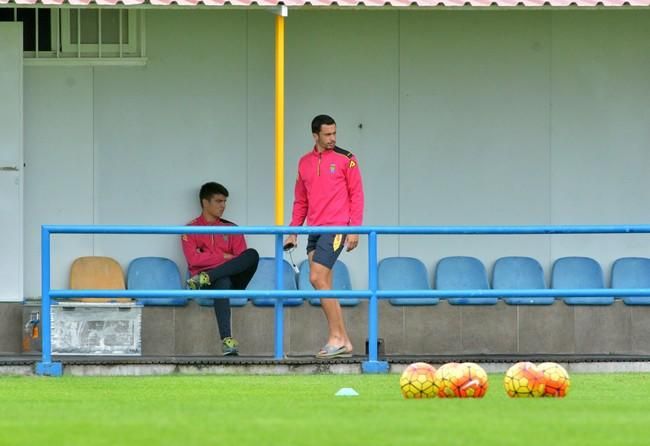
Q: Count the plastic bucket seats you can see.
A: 10